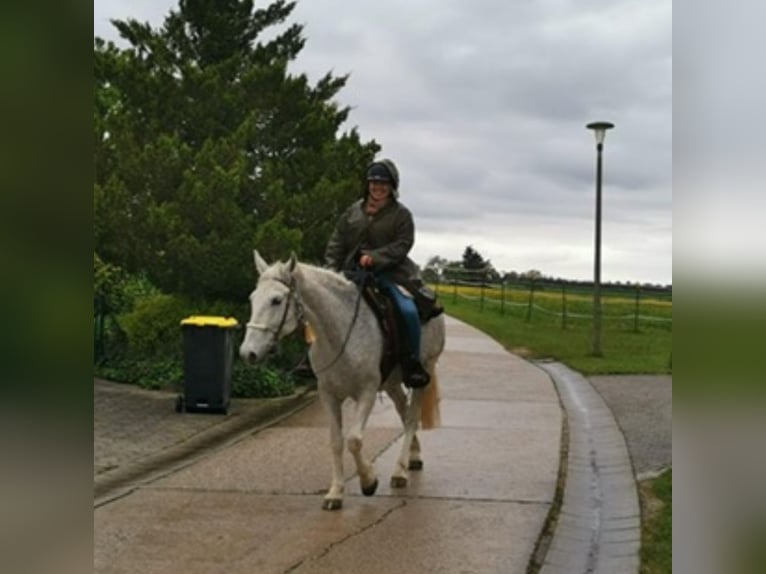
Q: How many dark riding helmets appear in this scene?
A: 1